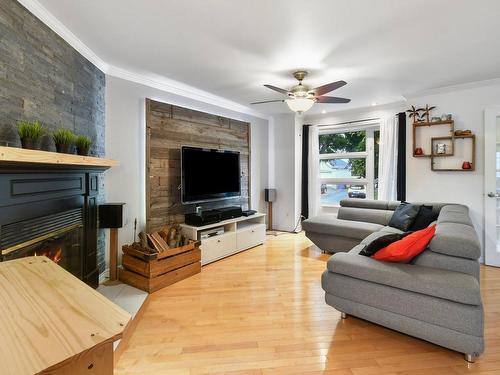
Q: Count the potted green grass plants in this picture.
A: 3